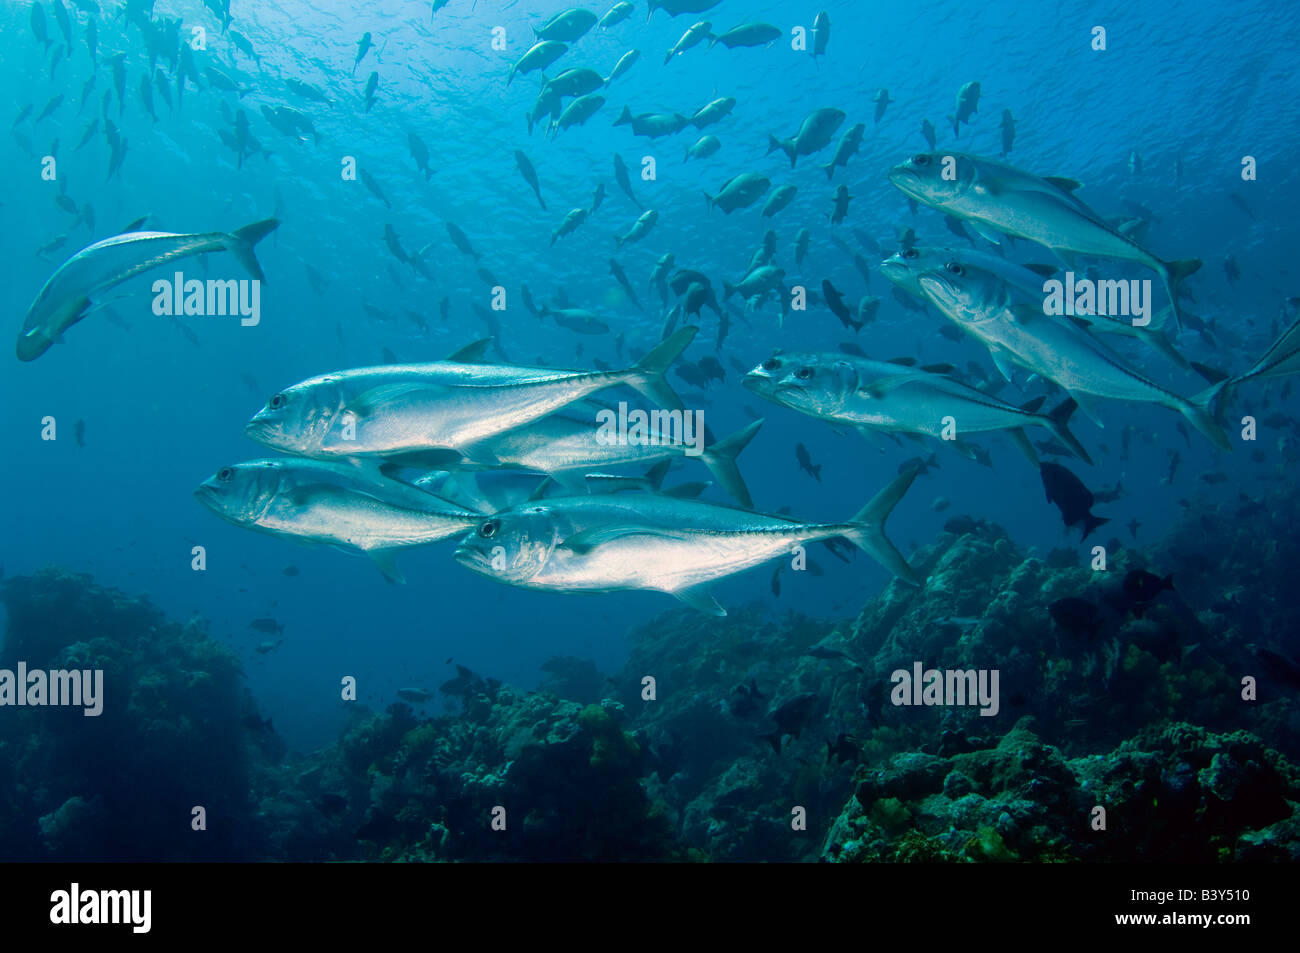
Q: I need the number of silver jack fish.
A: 12